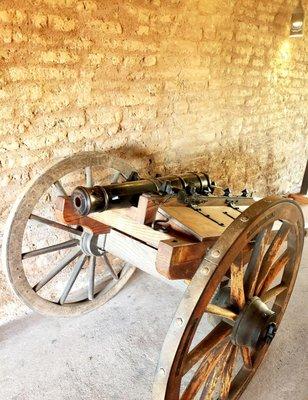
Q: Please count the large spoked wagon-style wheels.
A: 2